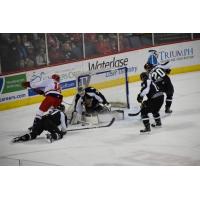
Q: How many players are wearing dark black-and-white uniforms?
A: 4